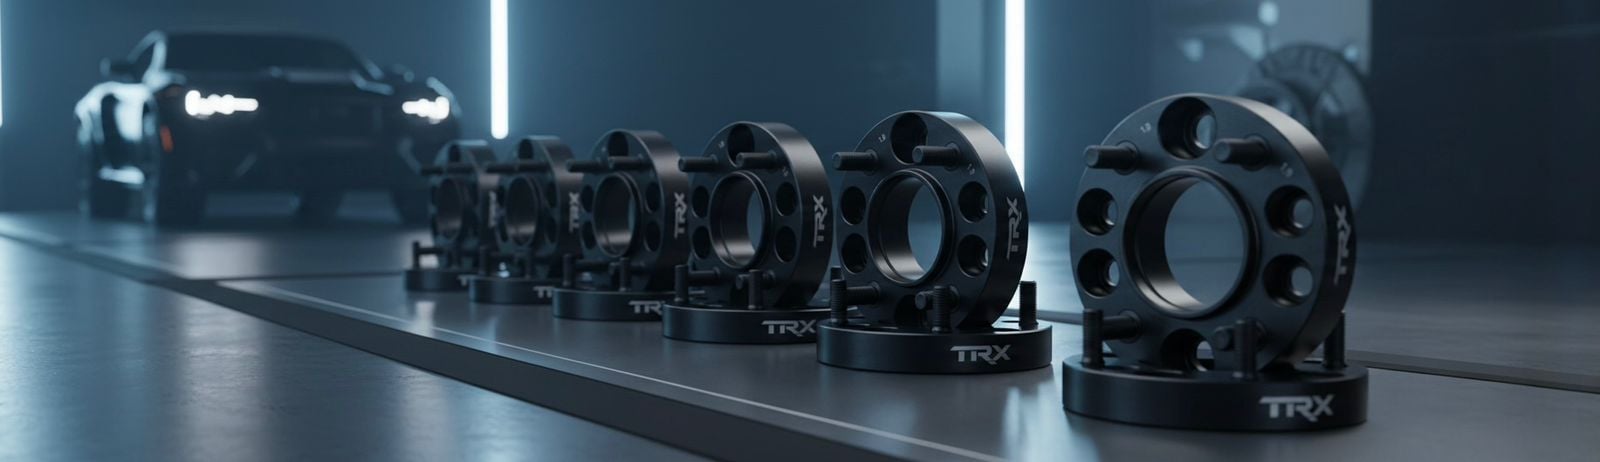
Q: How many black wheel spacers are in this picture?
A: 12